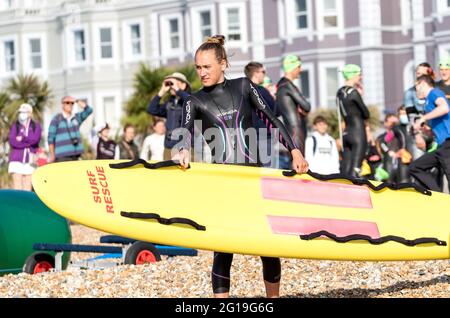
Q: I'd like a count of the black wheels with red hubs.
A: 2